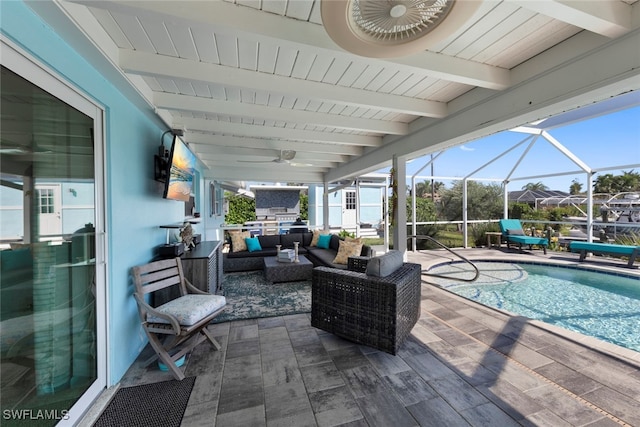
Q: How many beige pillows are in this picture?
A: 4